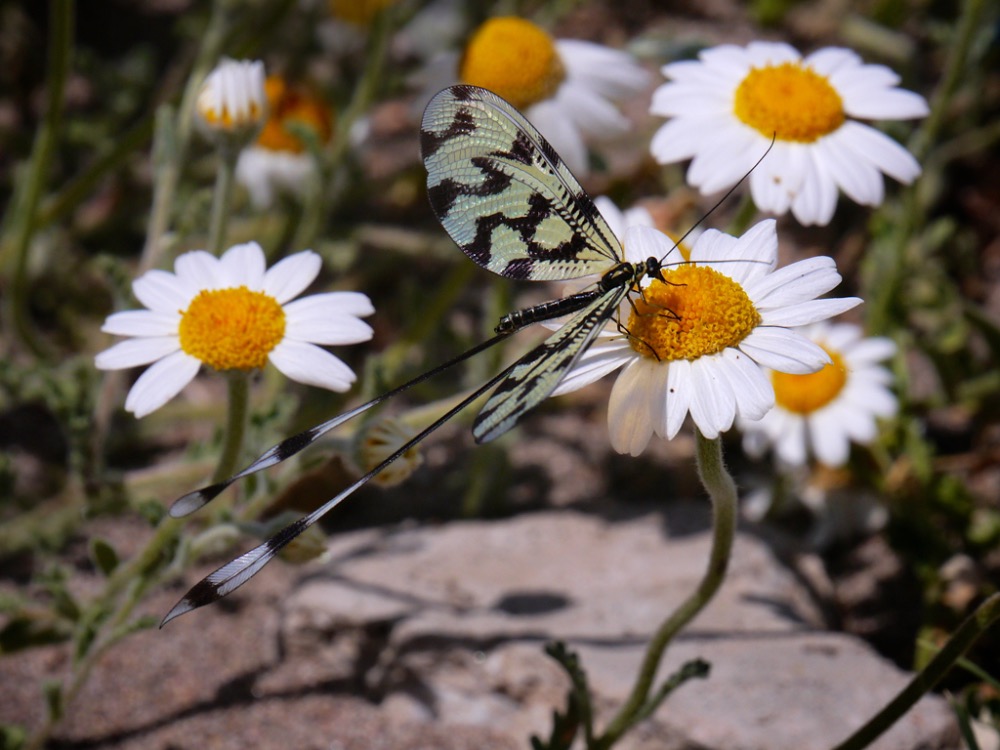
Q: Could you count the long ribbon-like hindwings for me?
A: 2